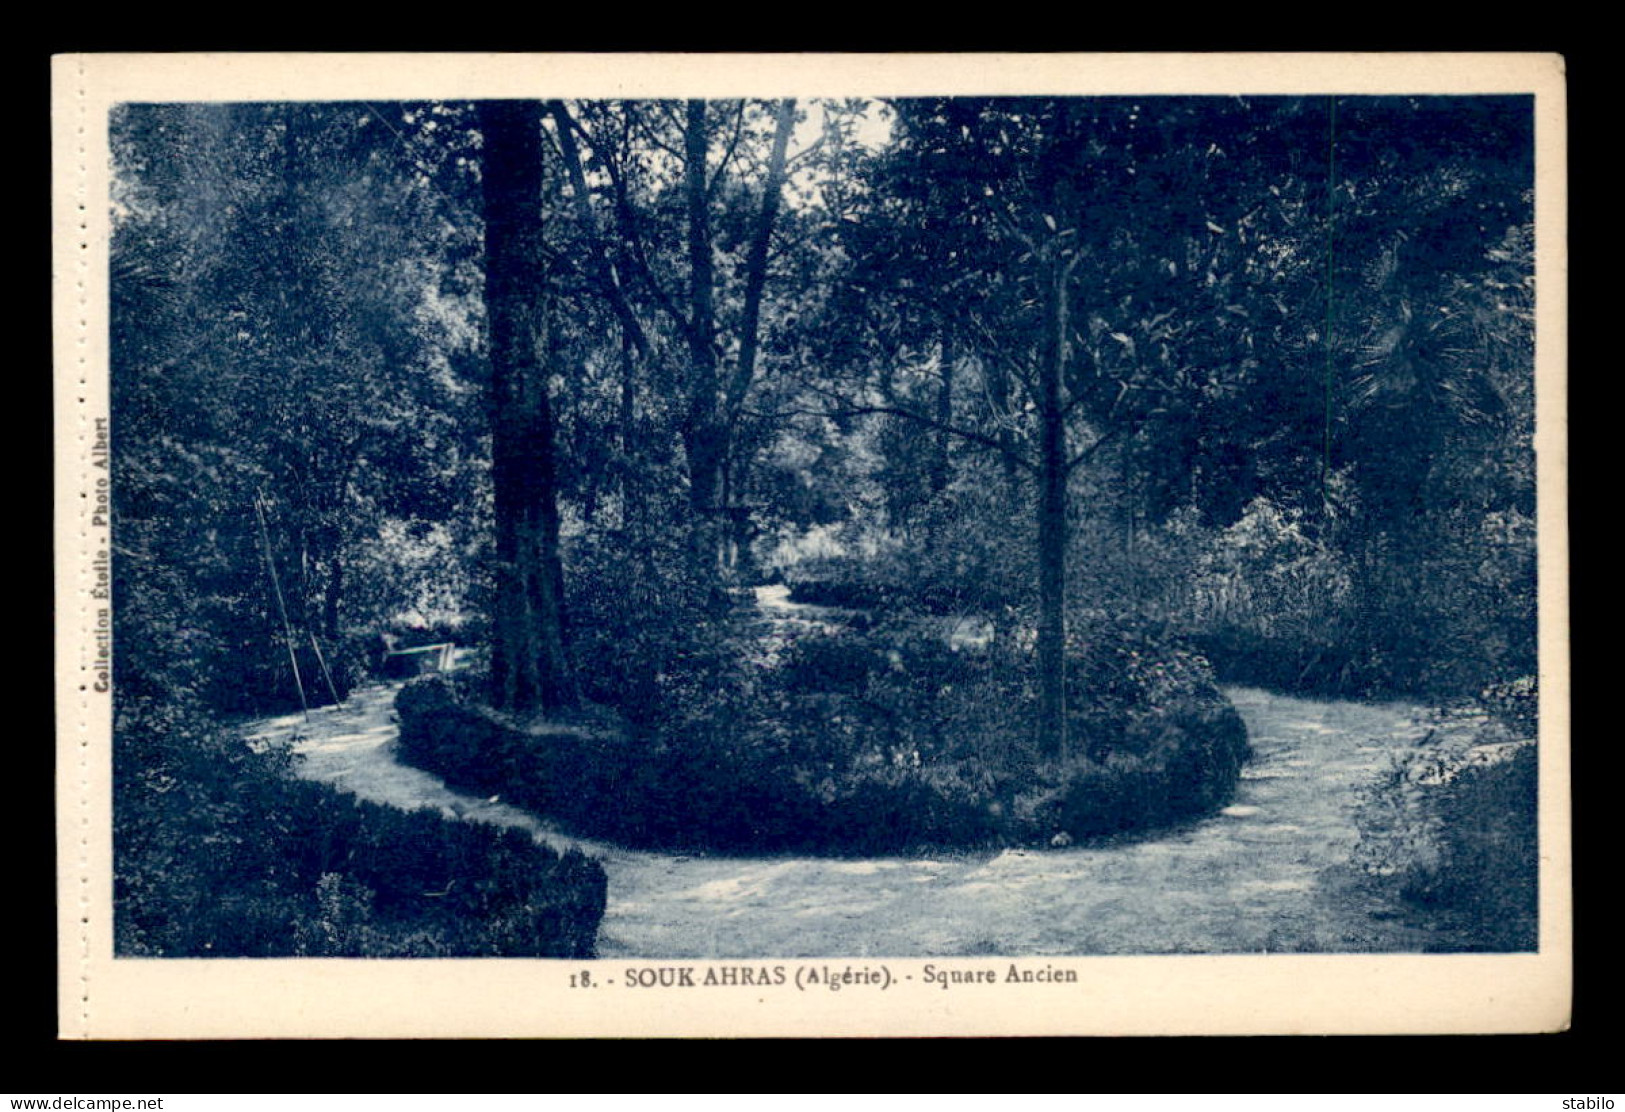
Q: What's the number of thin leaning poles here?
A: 2